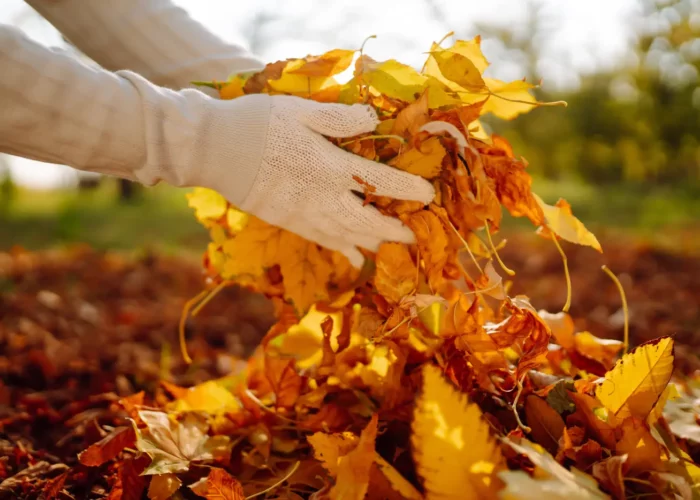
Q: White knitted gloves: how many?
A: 2